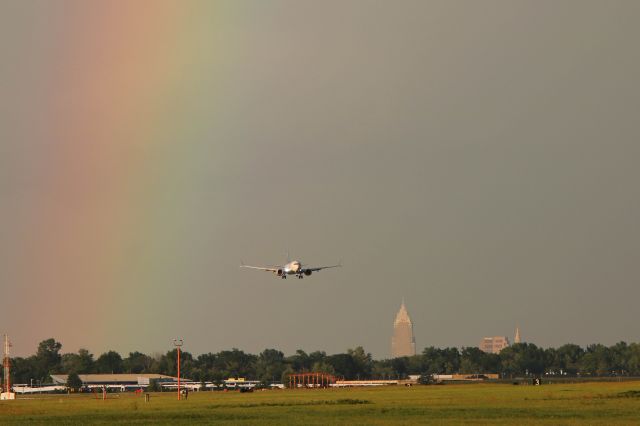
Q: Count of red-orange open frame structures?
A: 1